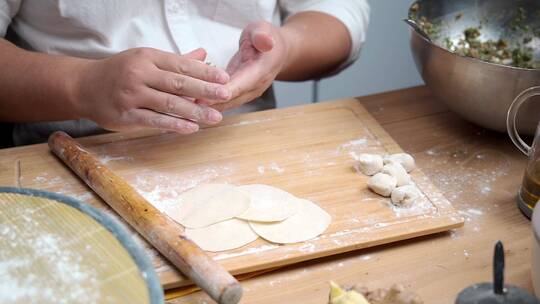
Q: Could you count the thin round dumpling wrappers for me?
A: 4